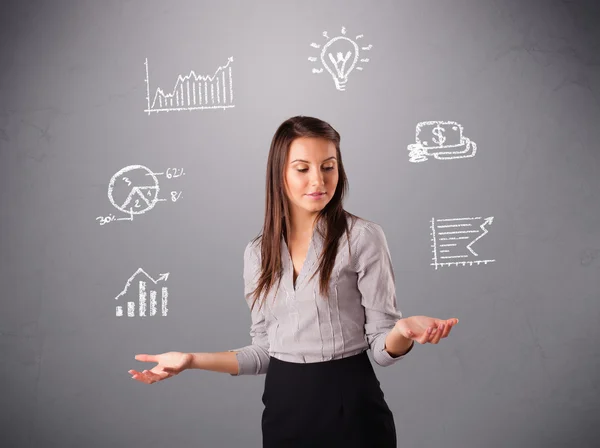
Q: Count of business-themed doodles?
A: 6